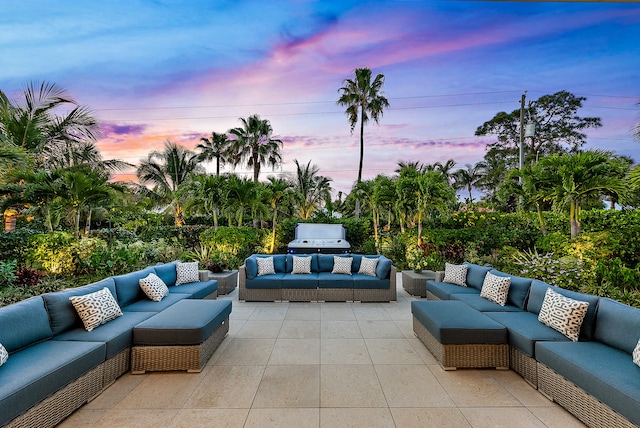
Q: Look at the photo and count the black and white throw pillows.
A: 12